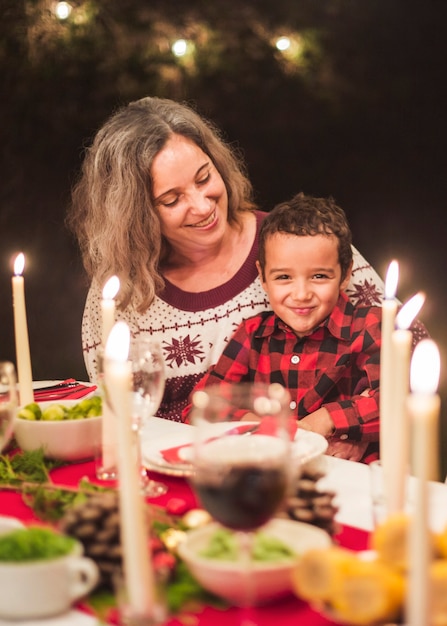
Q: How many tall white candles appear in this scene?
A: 6